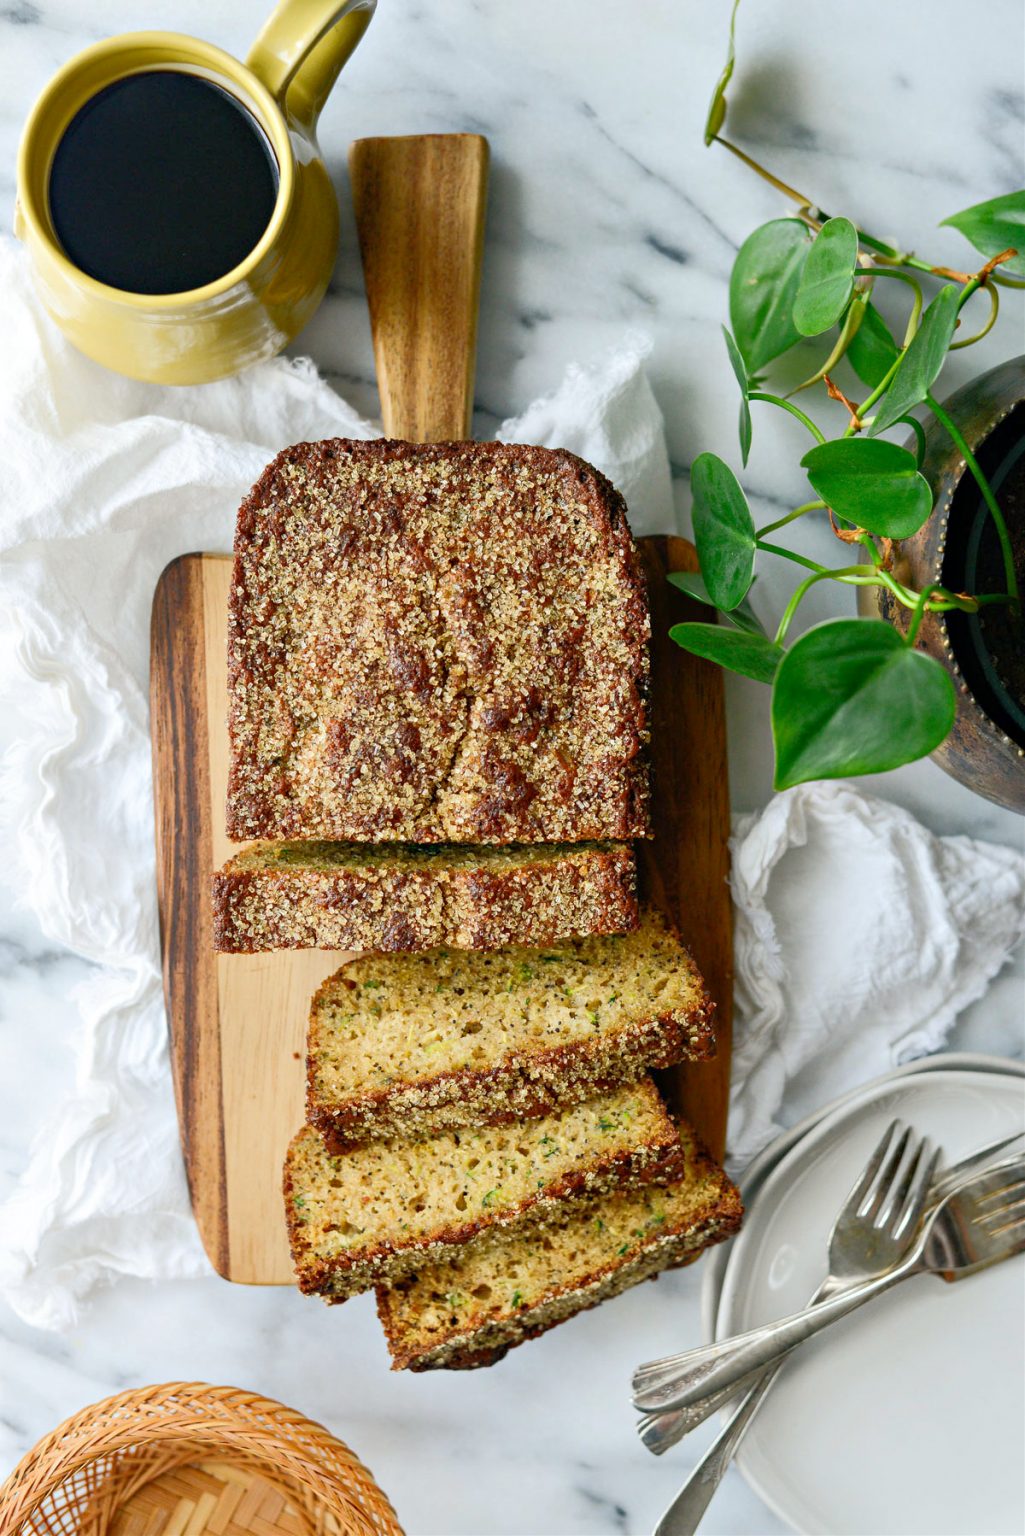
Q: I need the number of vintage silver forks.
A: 3